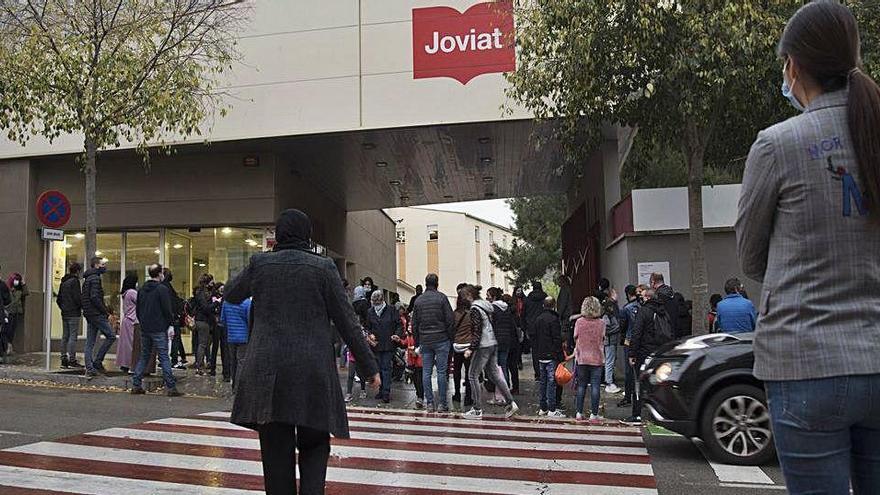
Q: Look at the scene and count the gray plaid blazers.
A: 1